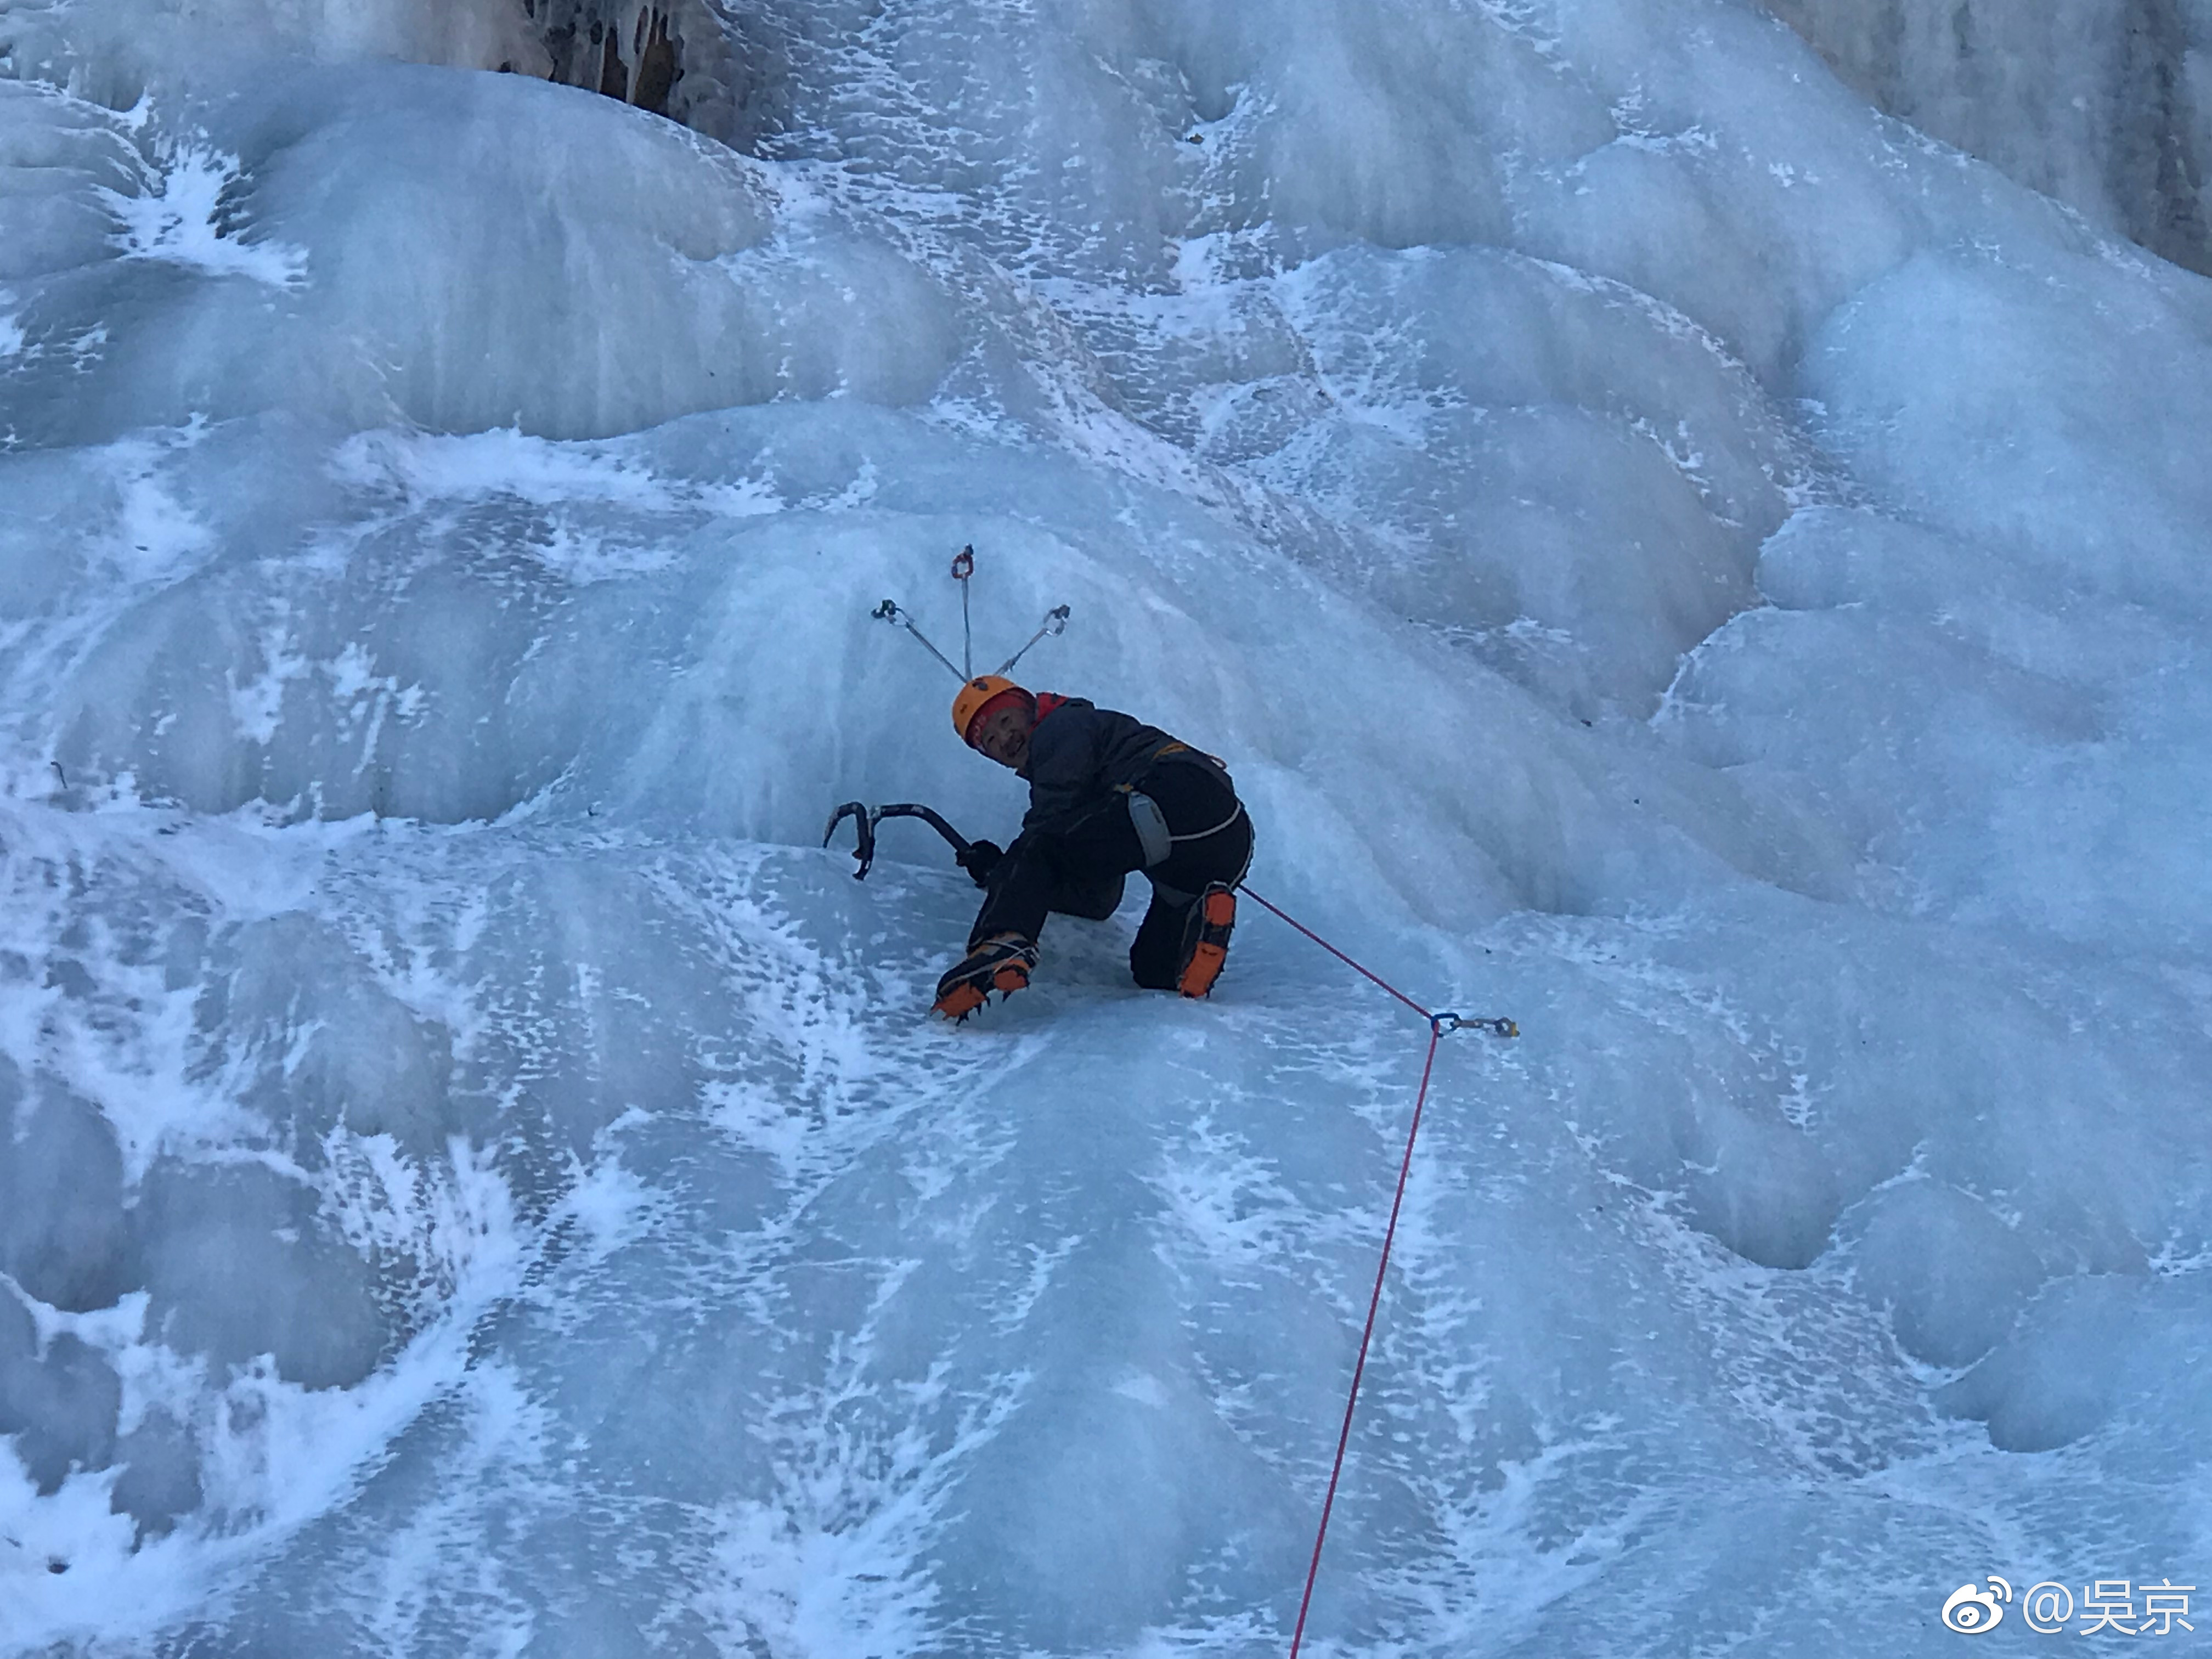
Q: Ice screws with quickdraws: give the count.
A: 4